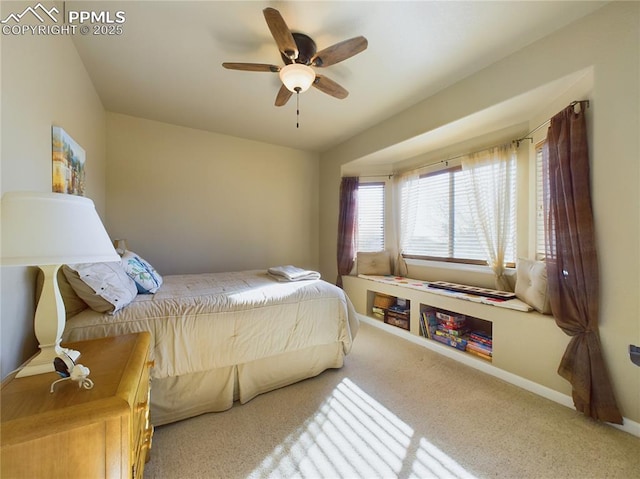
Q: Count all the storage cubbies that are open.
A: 2